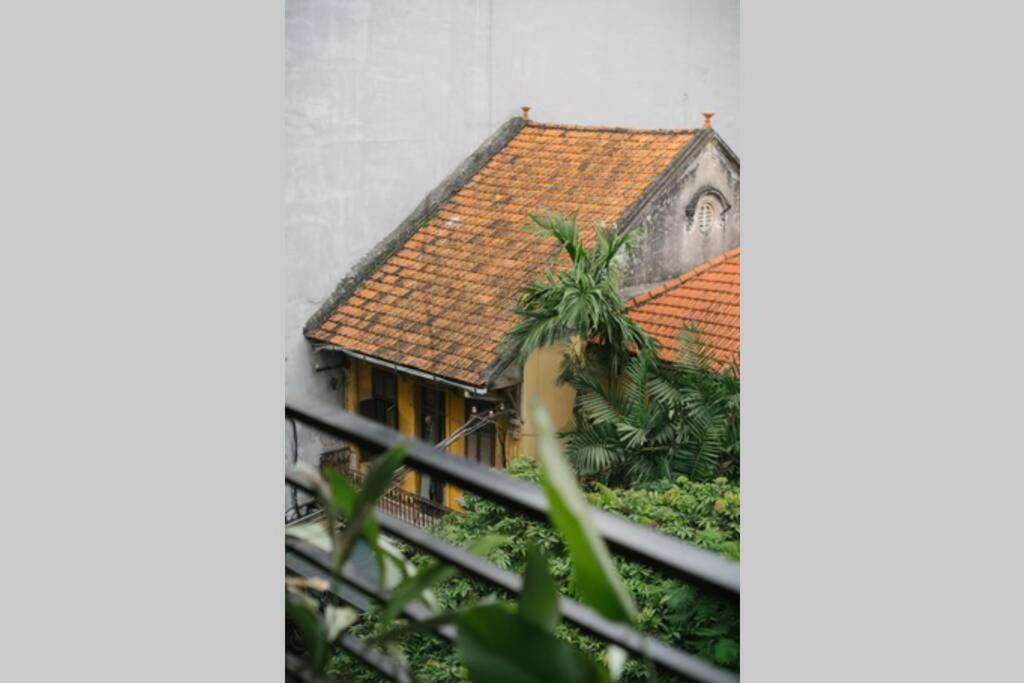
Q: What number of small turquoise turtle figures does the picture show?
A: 0